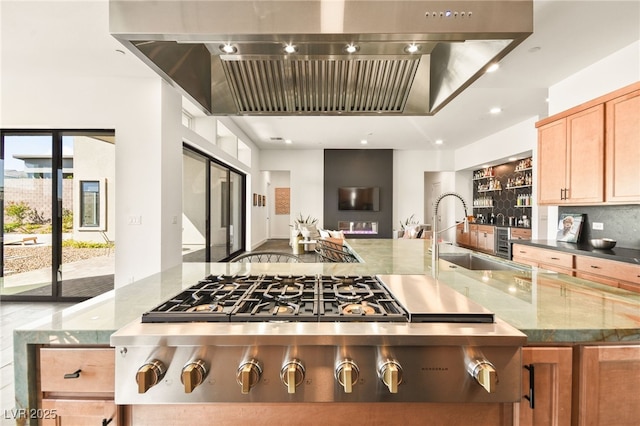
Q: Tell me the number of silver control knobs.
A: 7